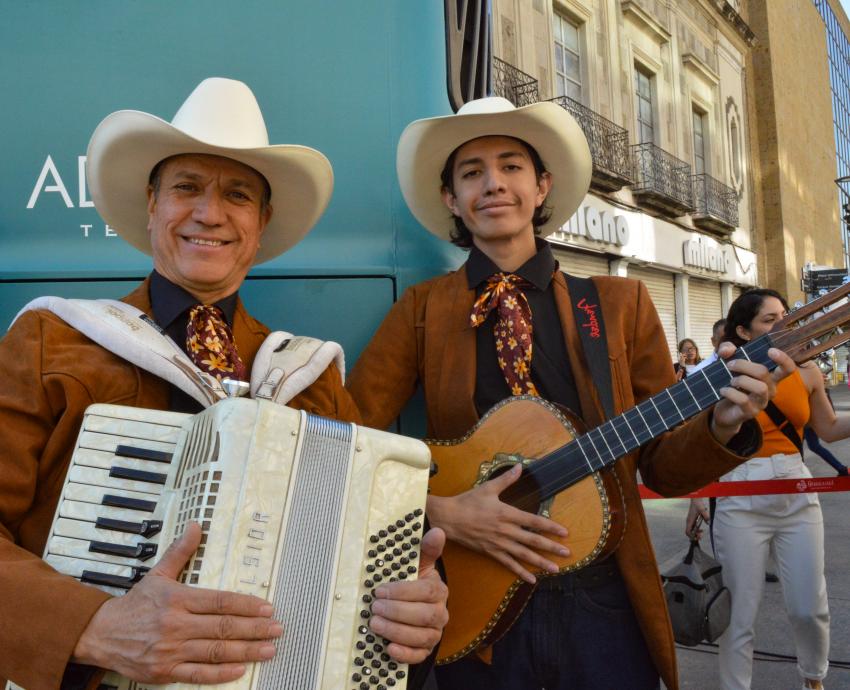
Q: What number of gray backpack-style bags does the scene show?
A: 1